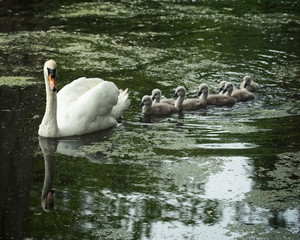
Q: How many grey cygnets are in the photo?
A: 7